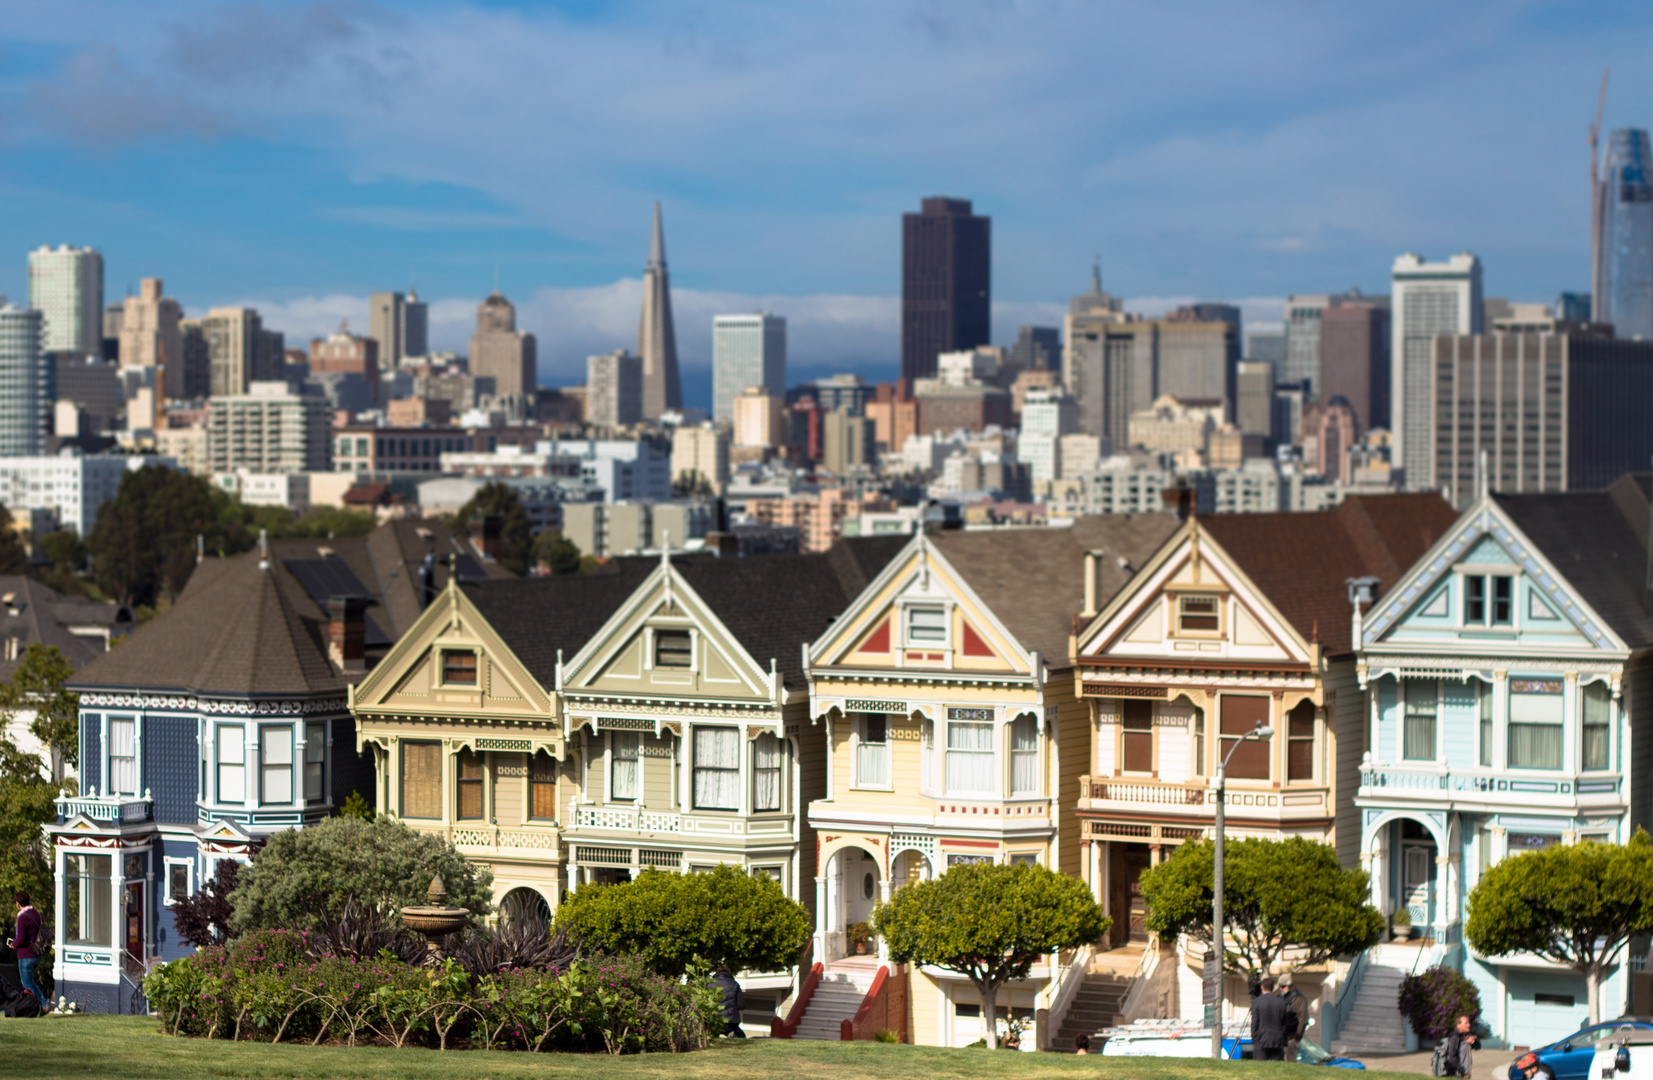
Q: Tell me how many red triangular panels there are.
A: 2